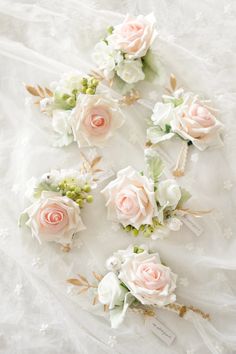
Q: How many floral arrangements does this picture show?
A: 6